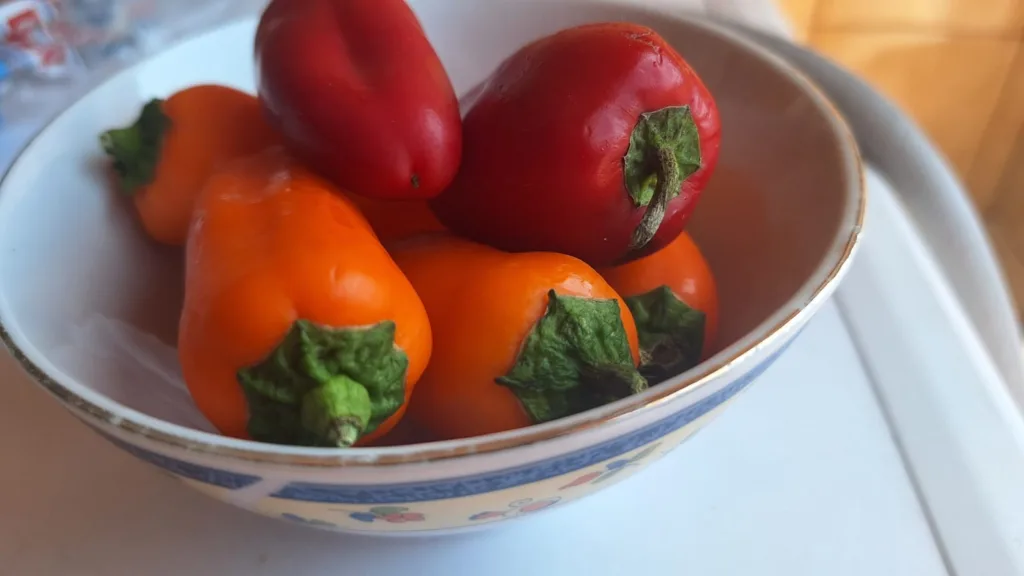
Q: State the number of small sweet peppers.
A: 6